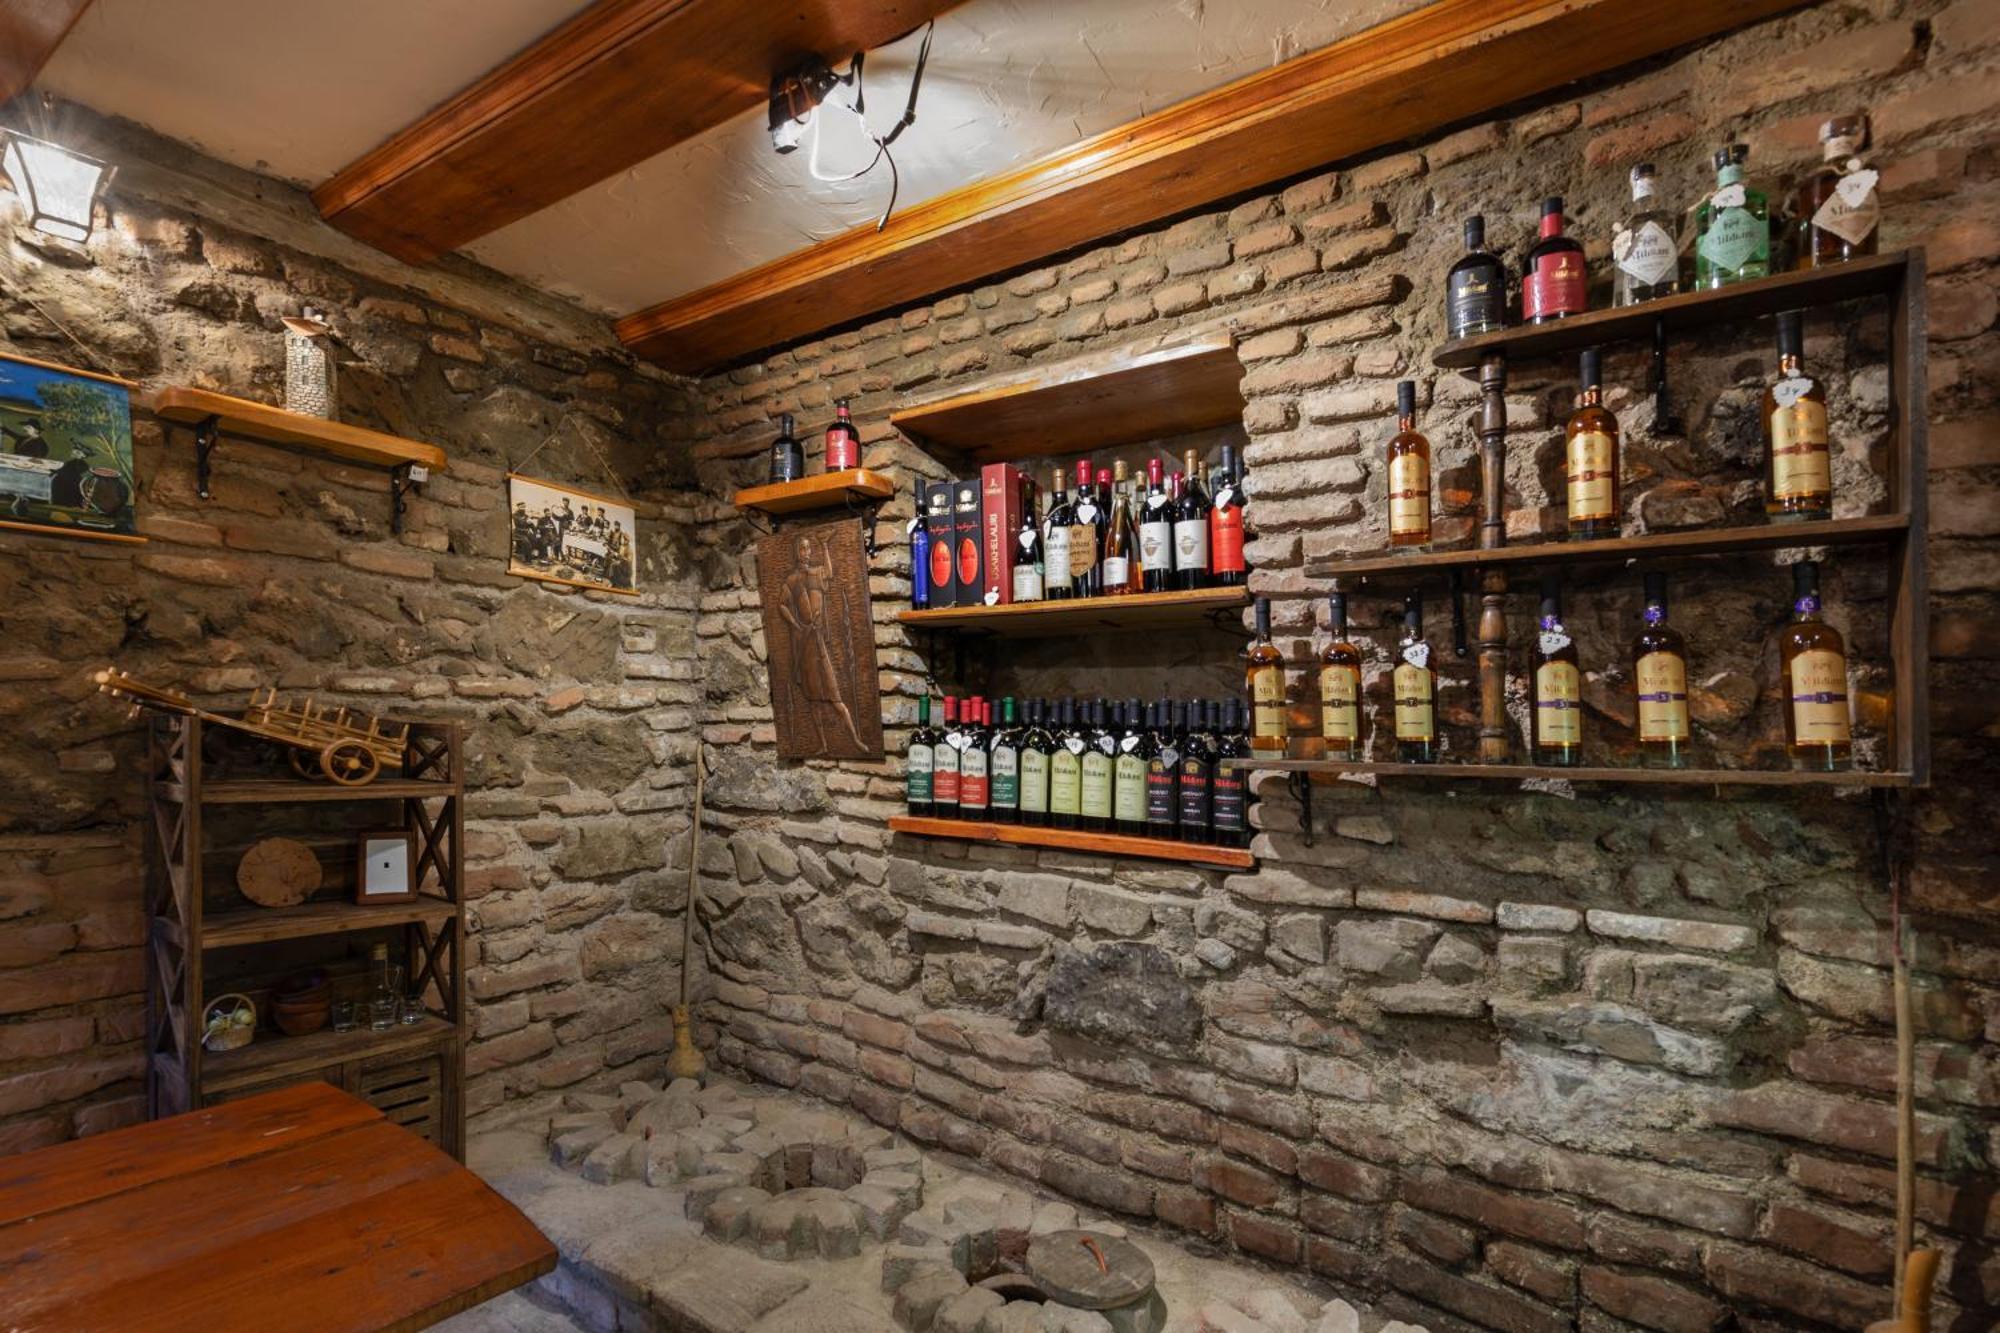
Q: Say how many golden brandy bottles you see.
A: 9